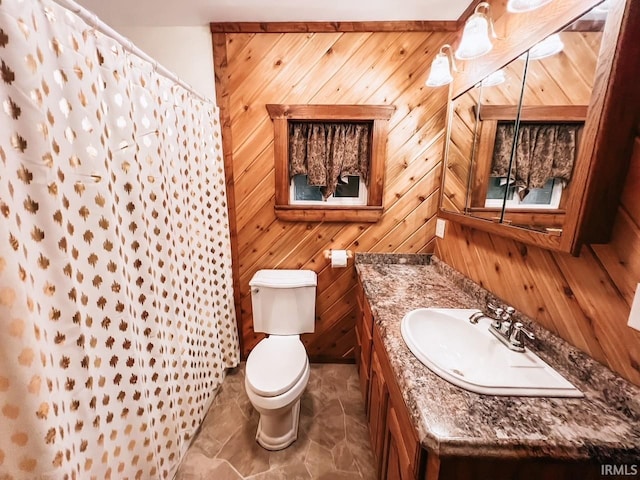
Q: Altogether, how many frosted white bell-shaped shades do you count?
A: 3